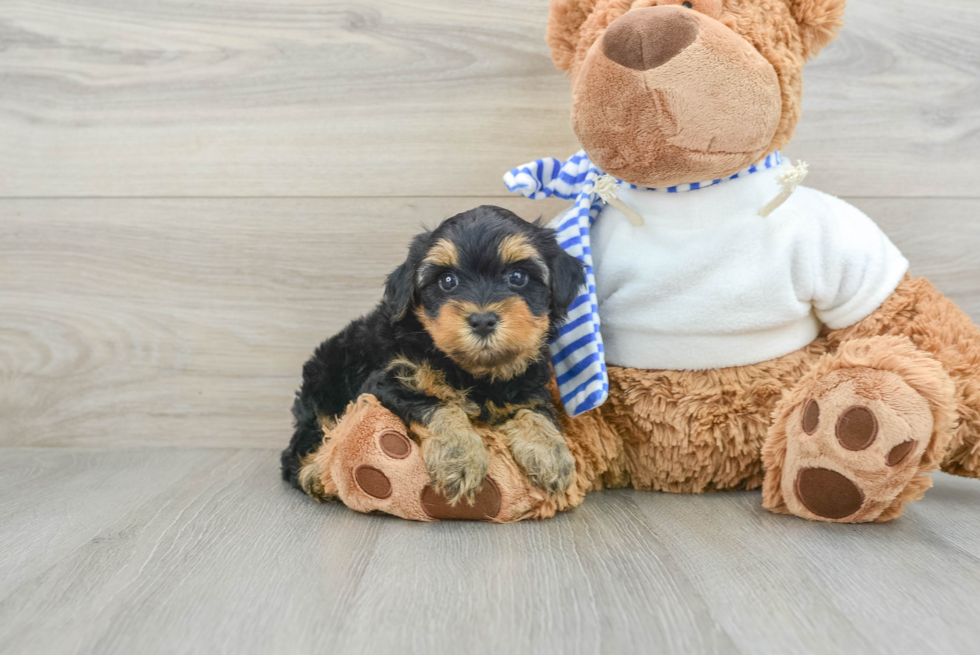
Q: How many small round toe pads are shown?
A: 5